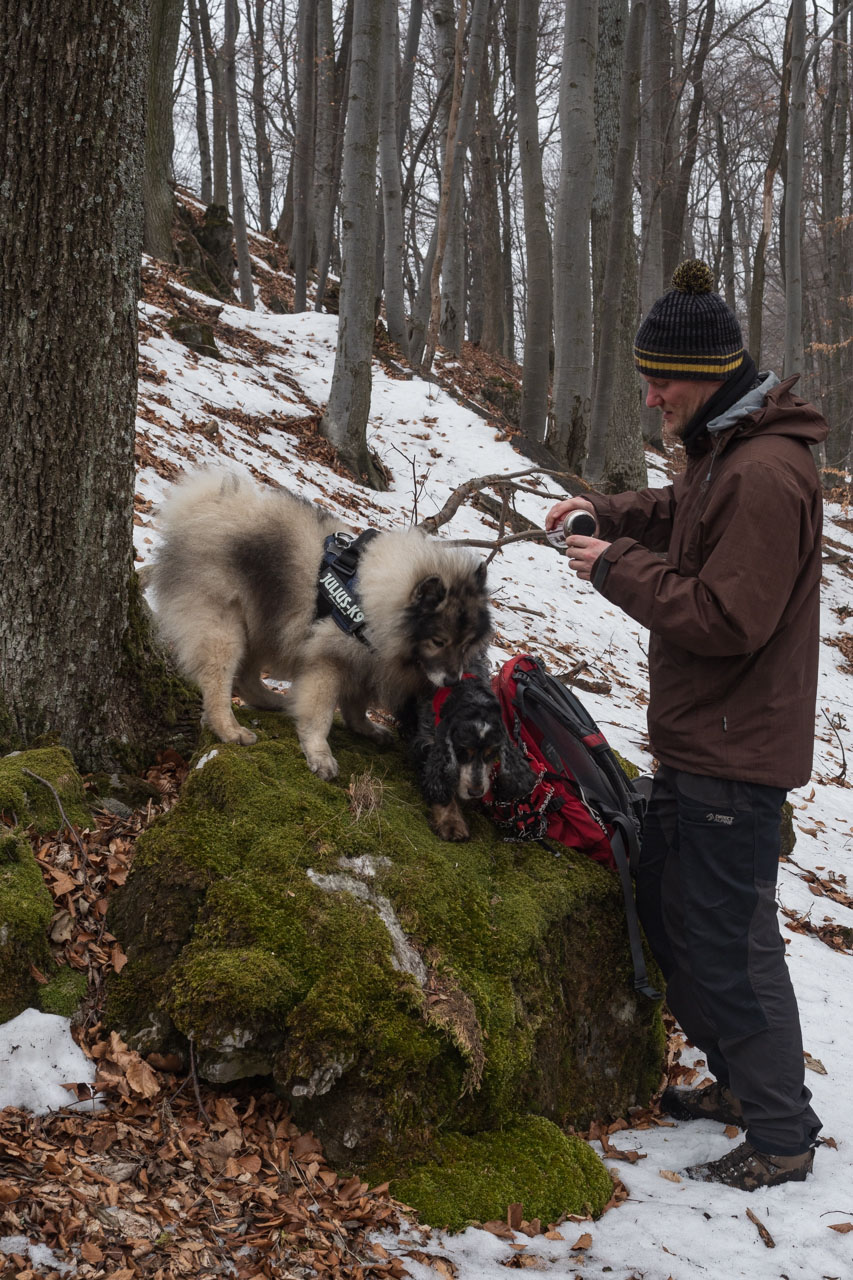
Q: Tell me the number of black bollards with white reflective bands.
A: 0